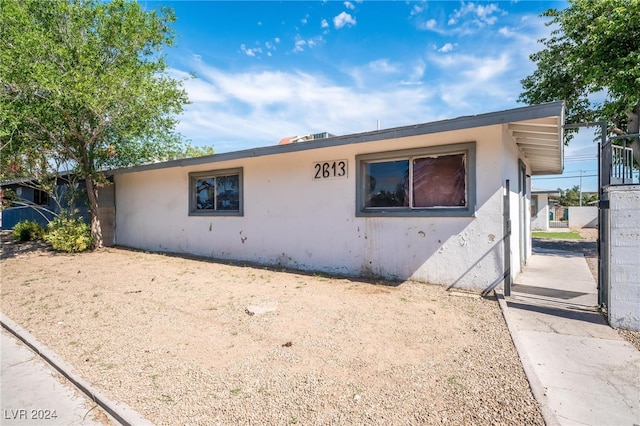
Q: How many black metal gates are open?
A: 1